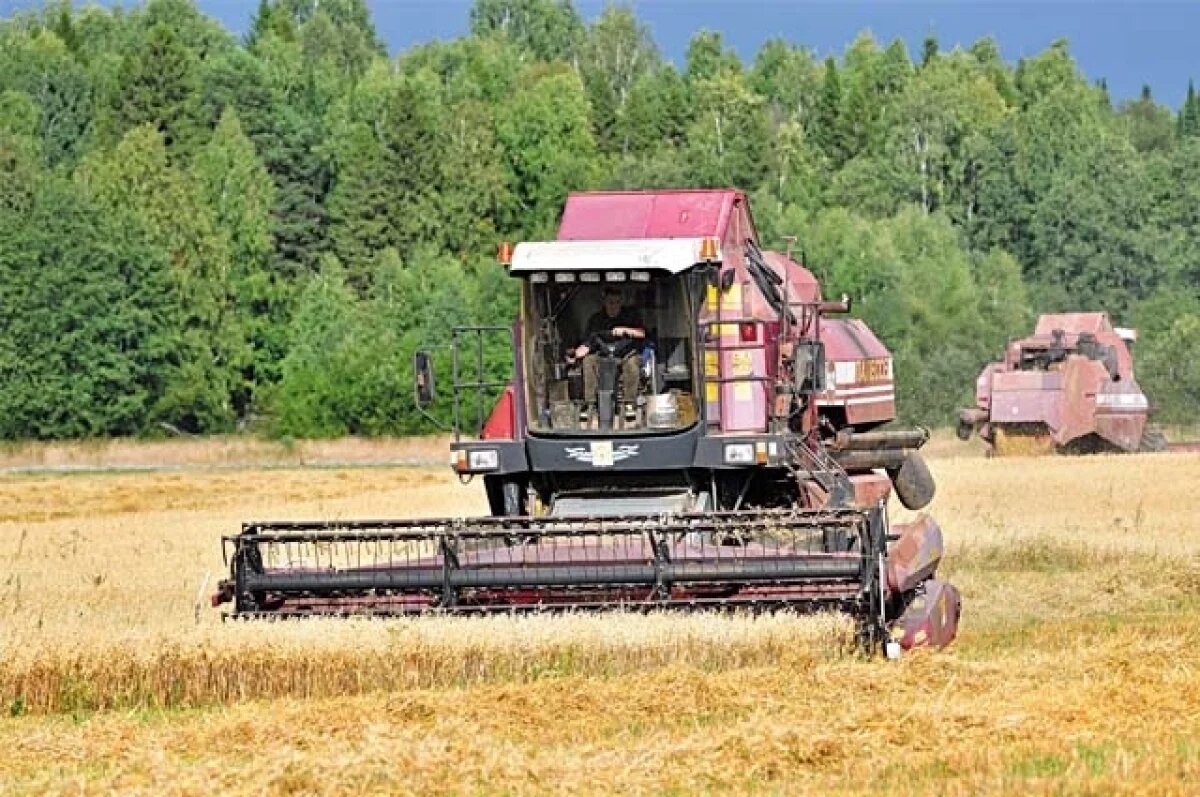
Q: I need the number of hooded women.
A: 0